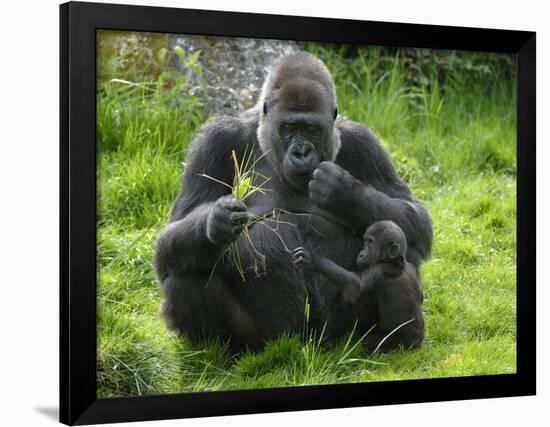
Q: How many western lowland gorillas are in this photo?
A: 2